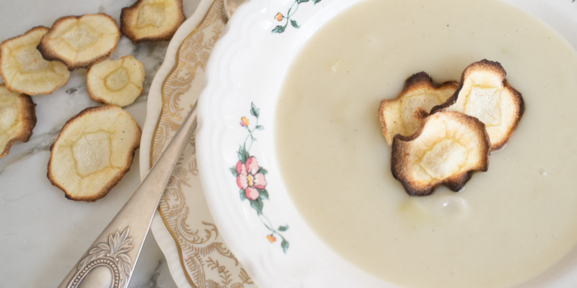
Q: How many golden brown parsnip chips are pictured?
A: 9